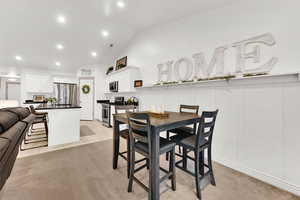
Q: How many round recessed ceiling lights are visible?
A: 7